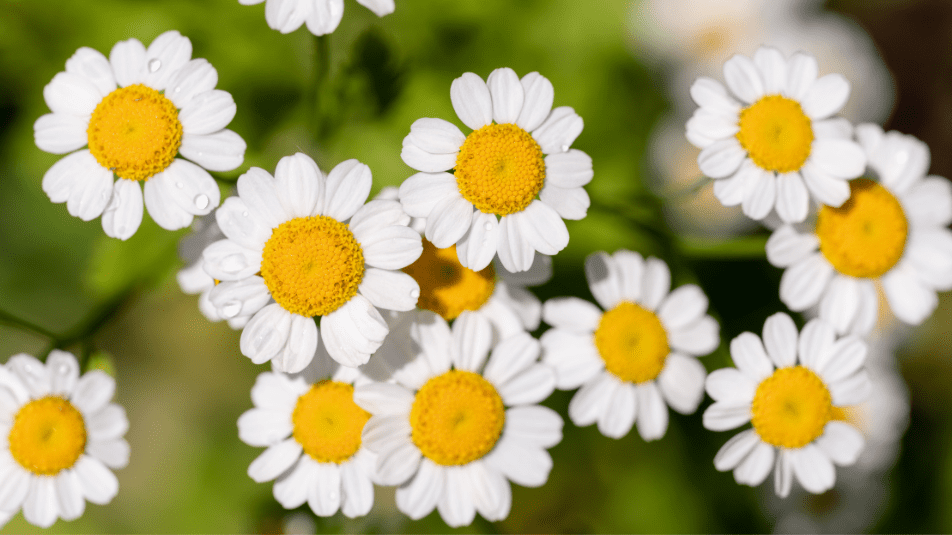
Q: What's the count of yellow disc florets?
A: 11